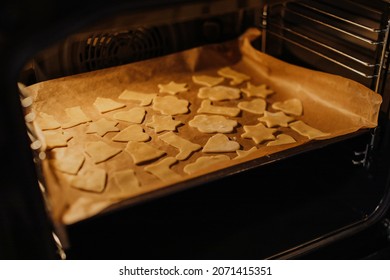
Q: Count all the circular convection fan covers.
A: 1